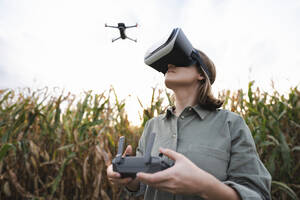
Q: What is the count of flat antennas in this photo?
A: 2